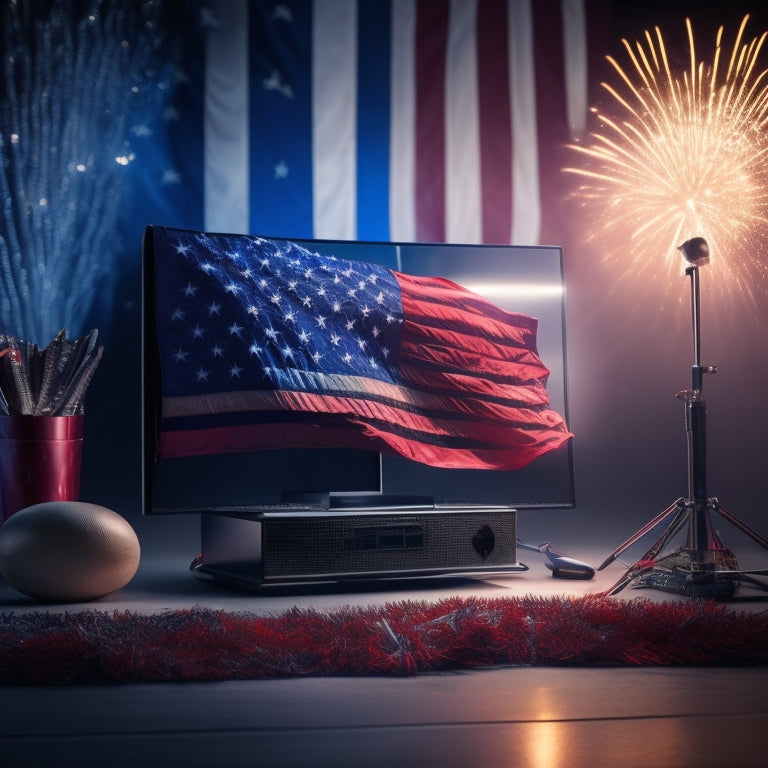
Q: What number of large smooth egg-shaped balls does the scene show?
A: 1